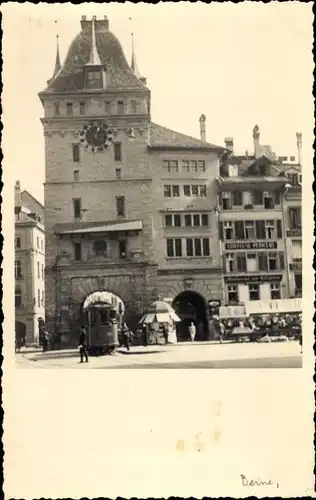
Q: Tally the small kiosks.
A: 1